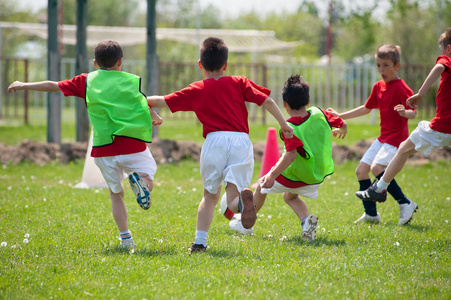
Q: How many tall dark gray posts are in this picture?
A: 3